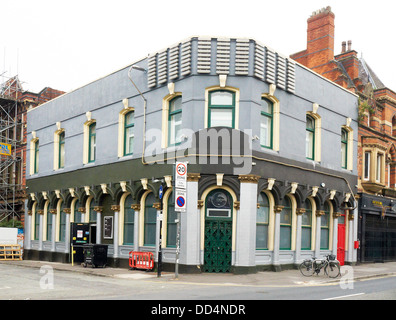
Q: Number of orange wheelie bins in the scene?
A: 0